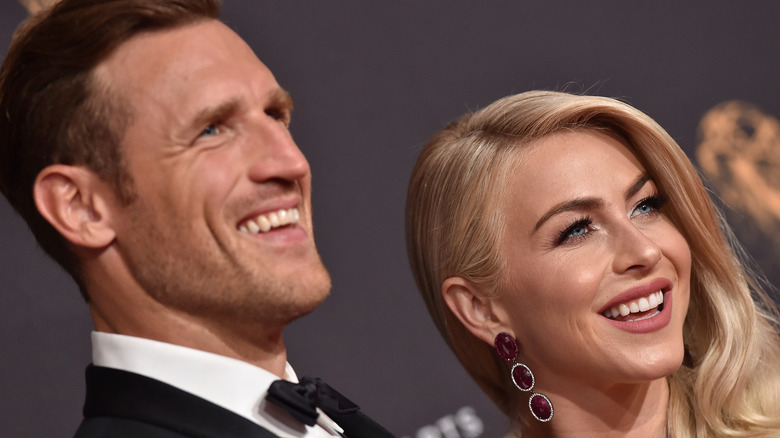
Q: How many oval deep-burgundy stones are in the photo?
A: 3